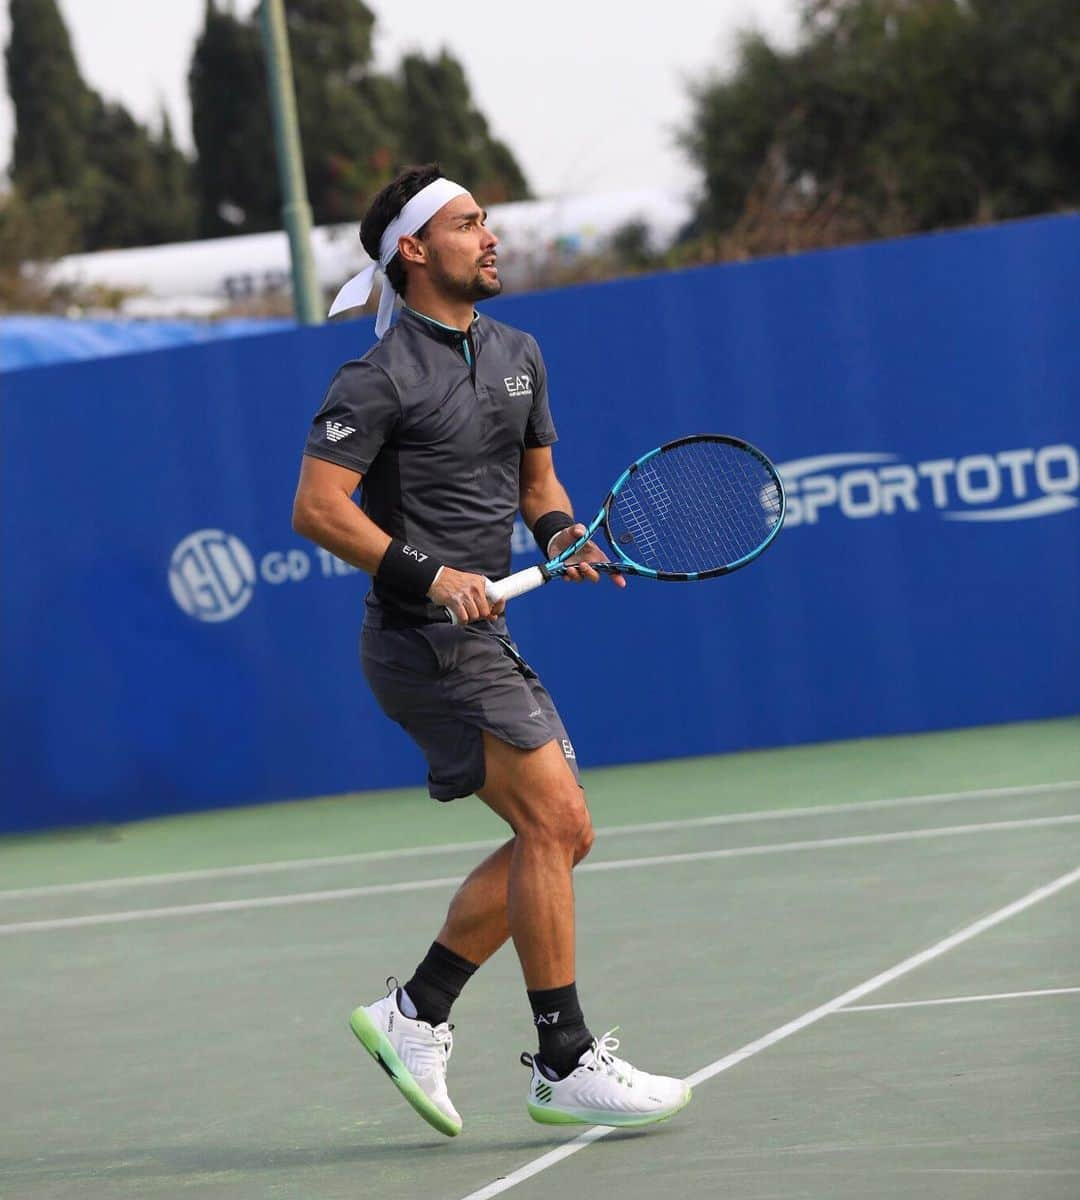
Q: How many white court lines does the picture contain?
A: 4